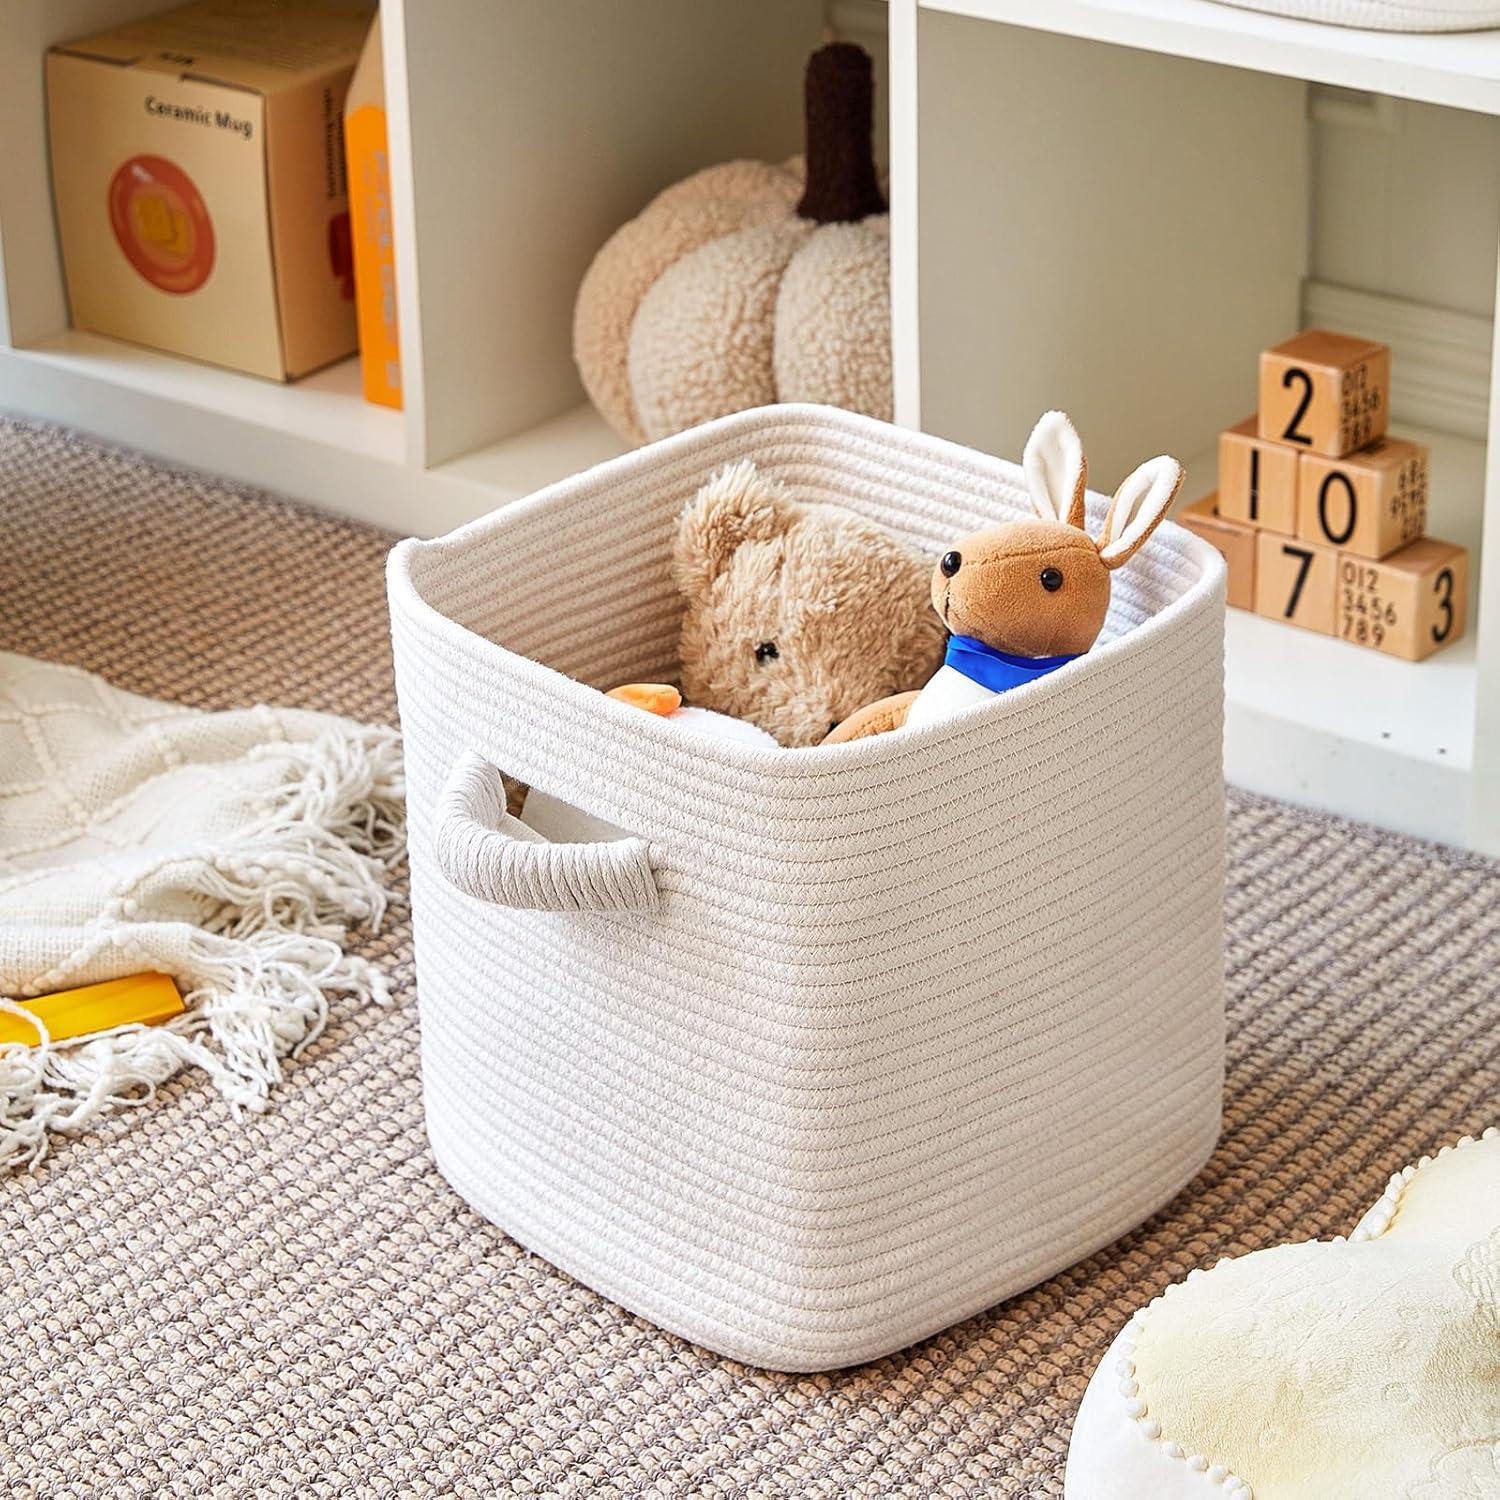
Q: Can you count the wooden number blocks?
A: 6